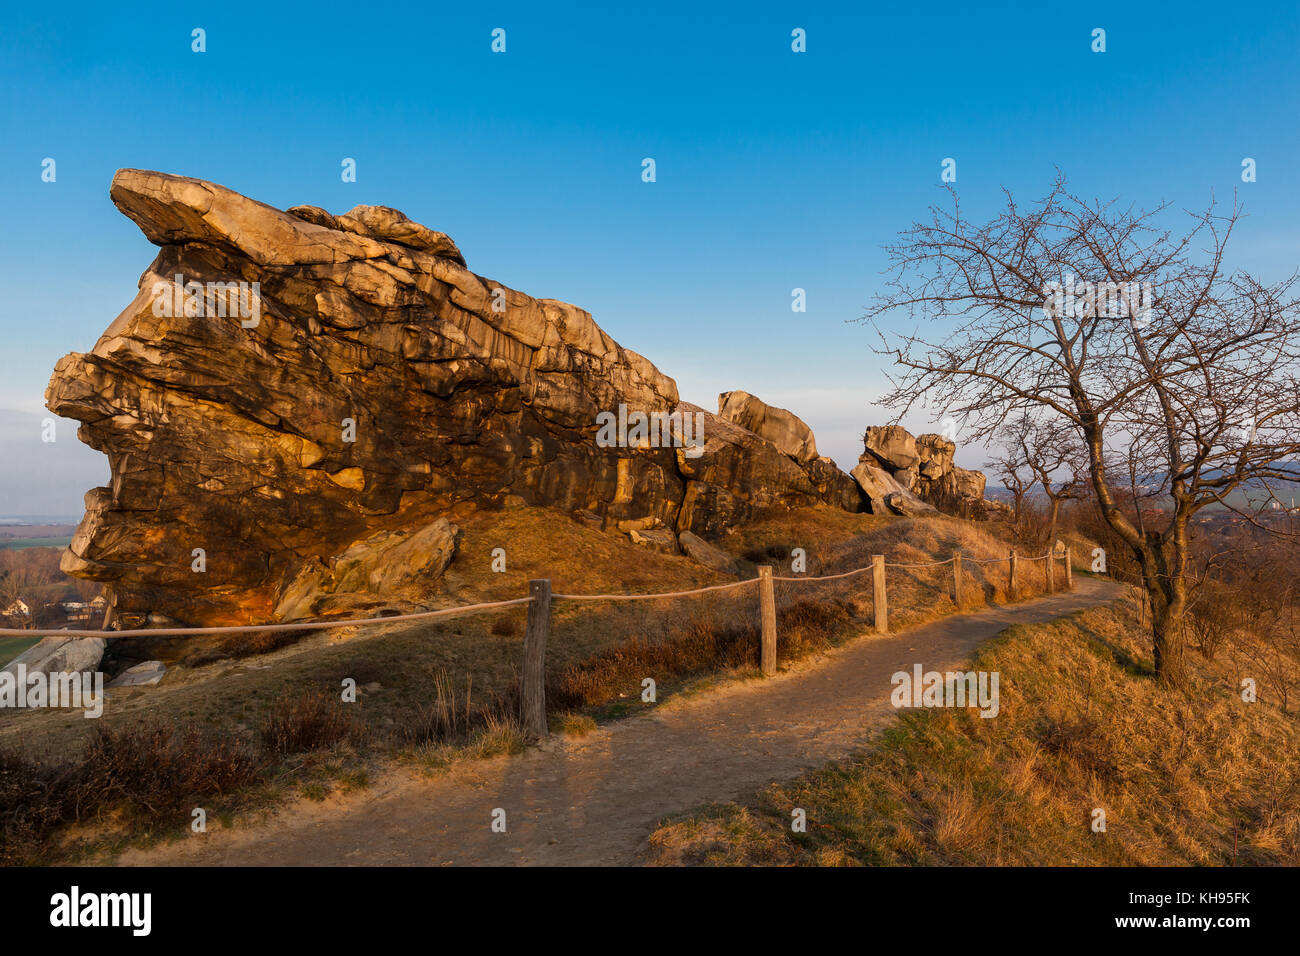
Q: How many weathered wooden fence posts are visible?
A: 7